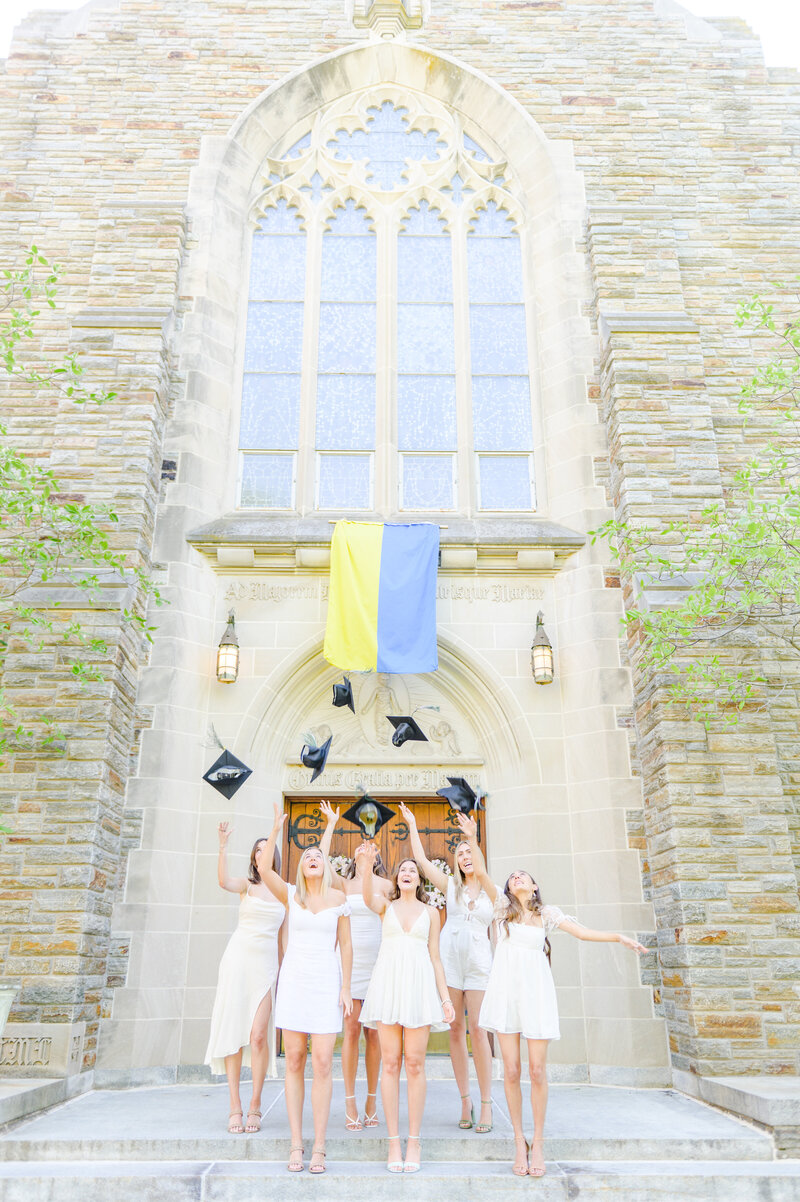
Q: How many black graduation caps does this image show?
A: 6